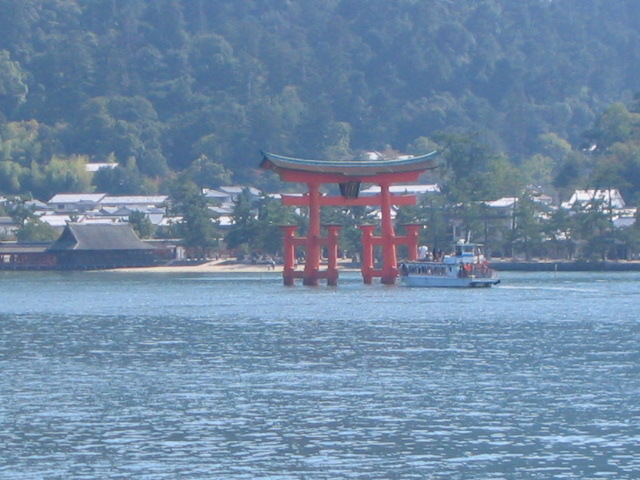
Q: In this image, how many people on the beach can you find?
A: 2